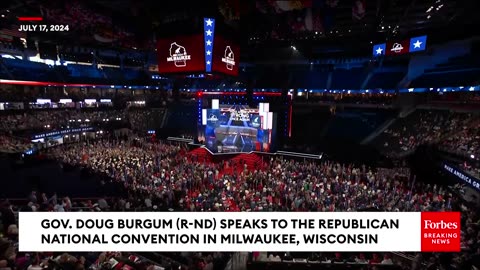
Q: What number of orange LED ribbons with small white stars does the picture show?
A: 0